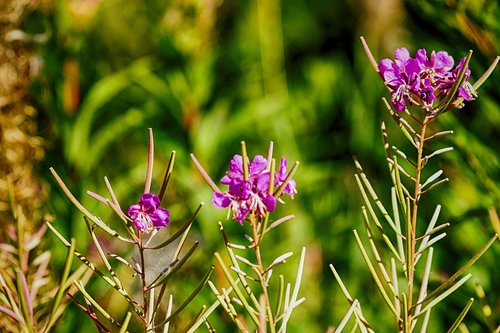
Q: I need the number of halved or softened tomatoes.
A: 0